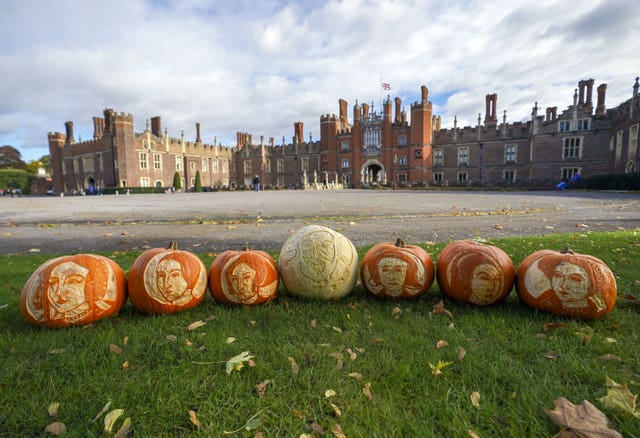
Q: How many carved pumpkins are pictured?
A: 7